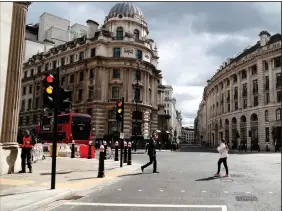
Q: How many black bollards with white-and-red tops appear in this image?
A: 7